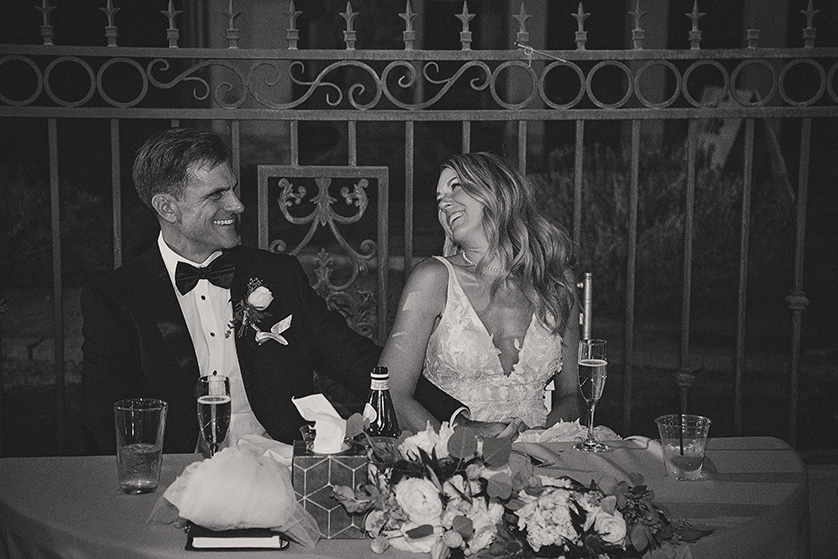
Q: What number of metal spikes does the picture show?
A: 13